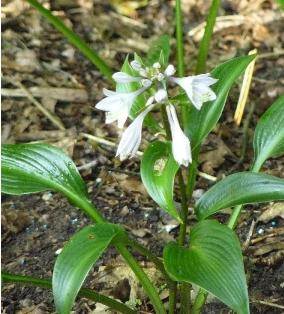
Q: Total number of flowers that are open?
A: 2